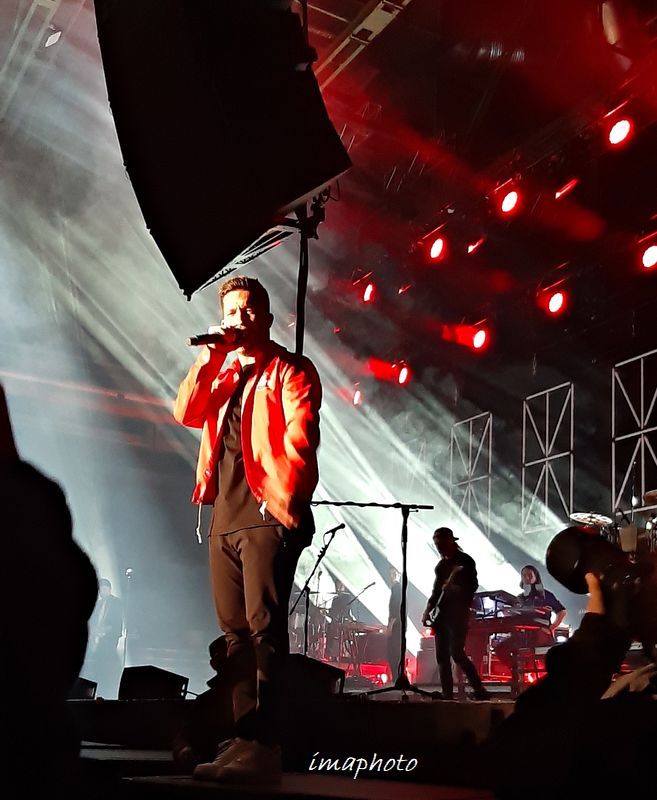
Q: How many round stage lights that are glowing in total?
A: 9